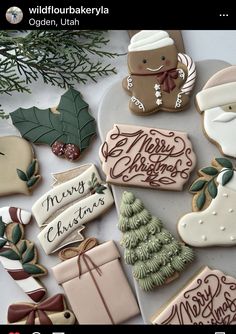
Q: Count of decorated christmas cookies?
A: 12